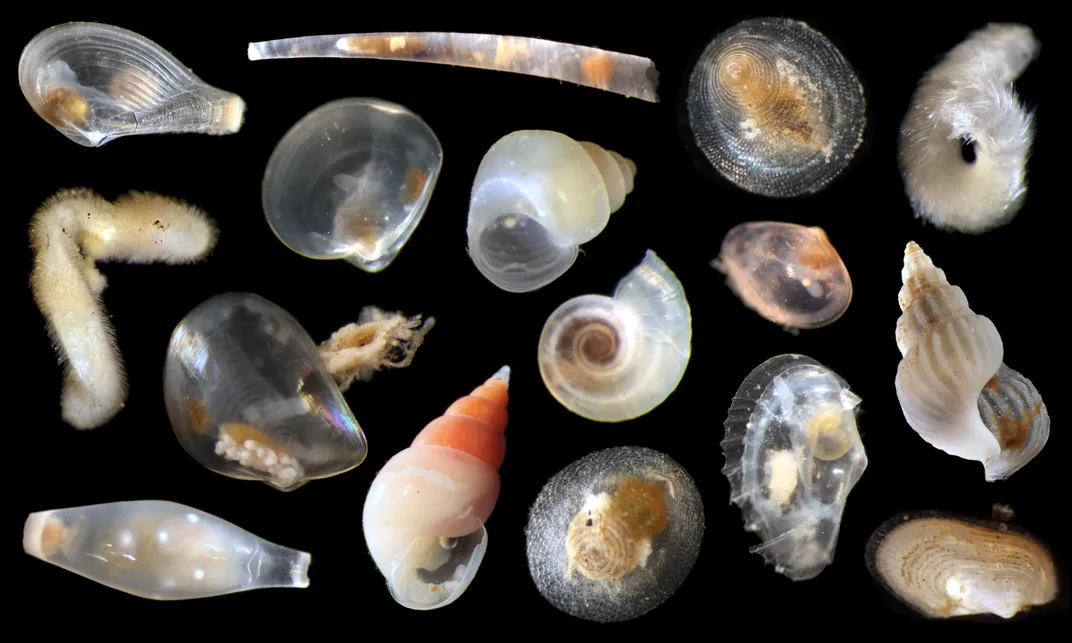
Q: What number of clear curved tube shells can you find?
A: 1